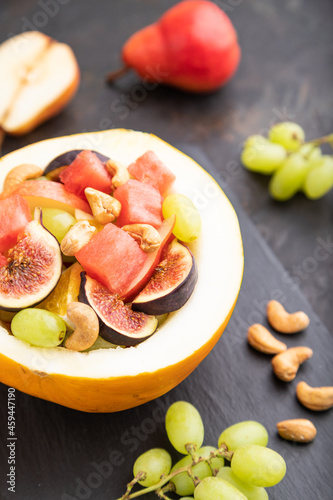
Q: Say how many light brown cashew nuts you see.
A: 11